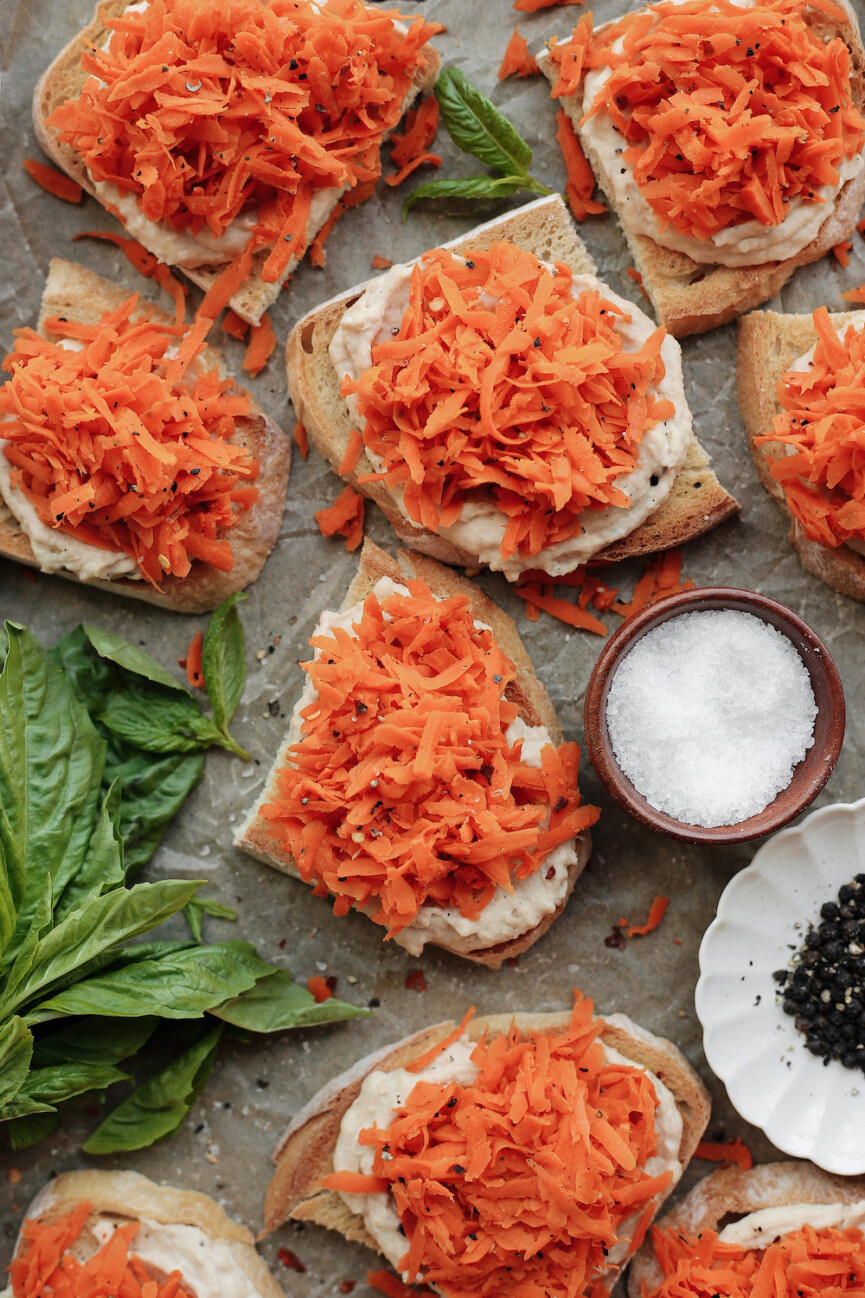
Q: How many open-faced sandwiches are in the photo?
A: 9